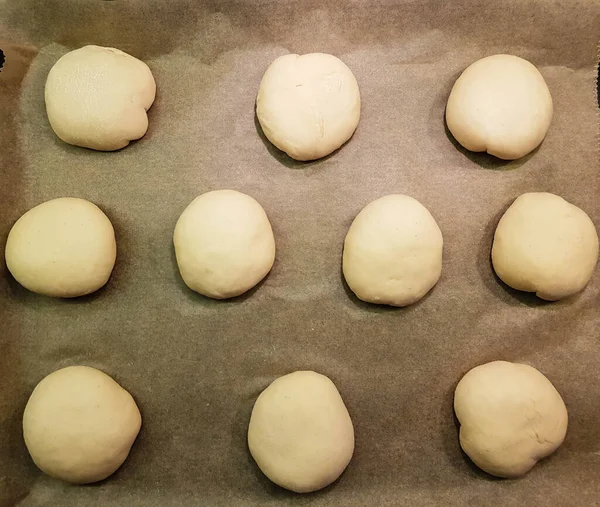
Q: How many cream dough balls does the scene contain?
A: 10